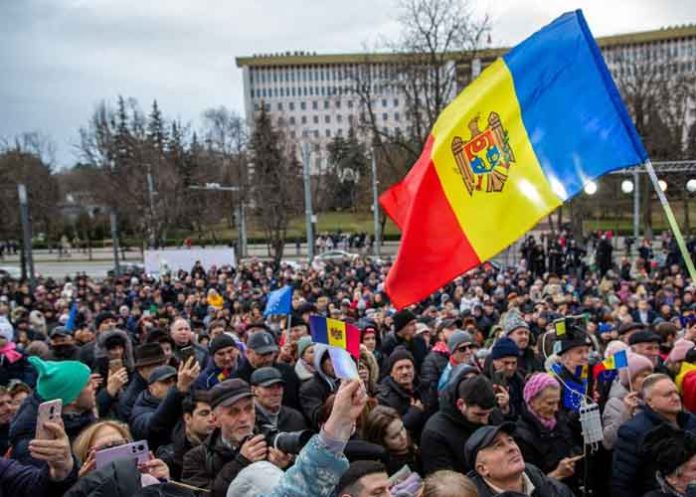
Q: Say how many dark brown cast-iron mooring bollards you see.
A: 0